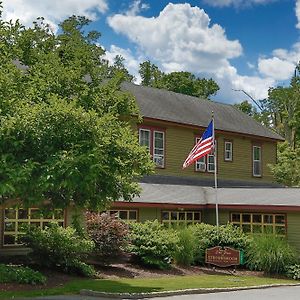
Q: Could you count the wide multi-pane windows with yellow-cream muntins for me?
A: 4